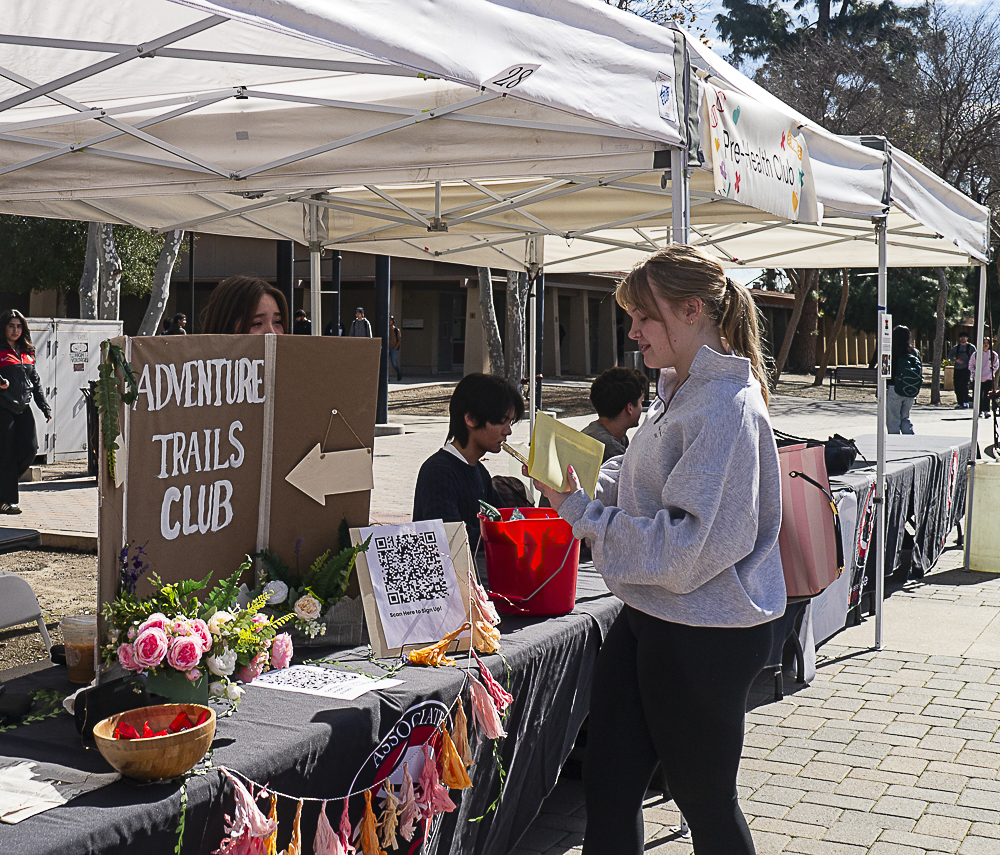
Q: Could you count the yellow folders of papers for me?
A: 1